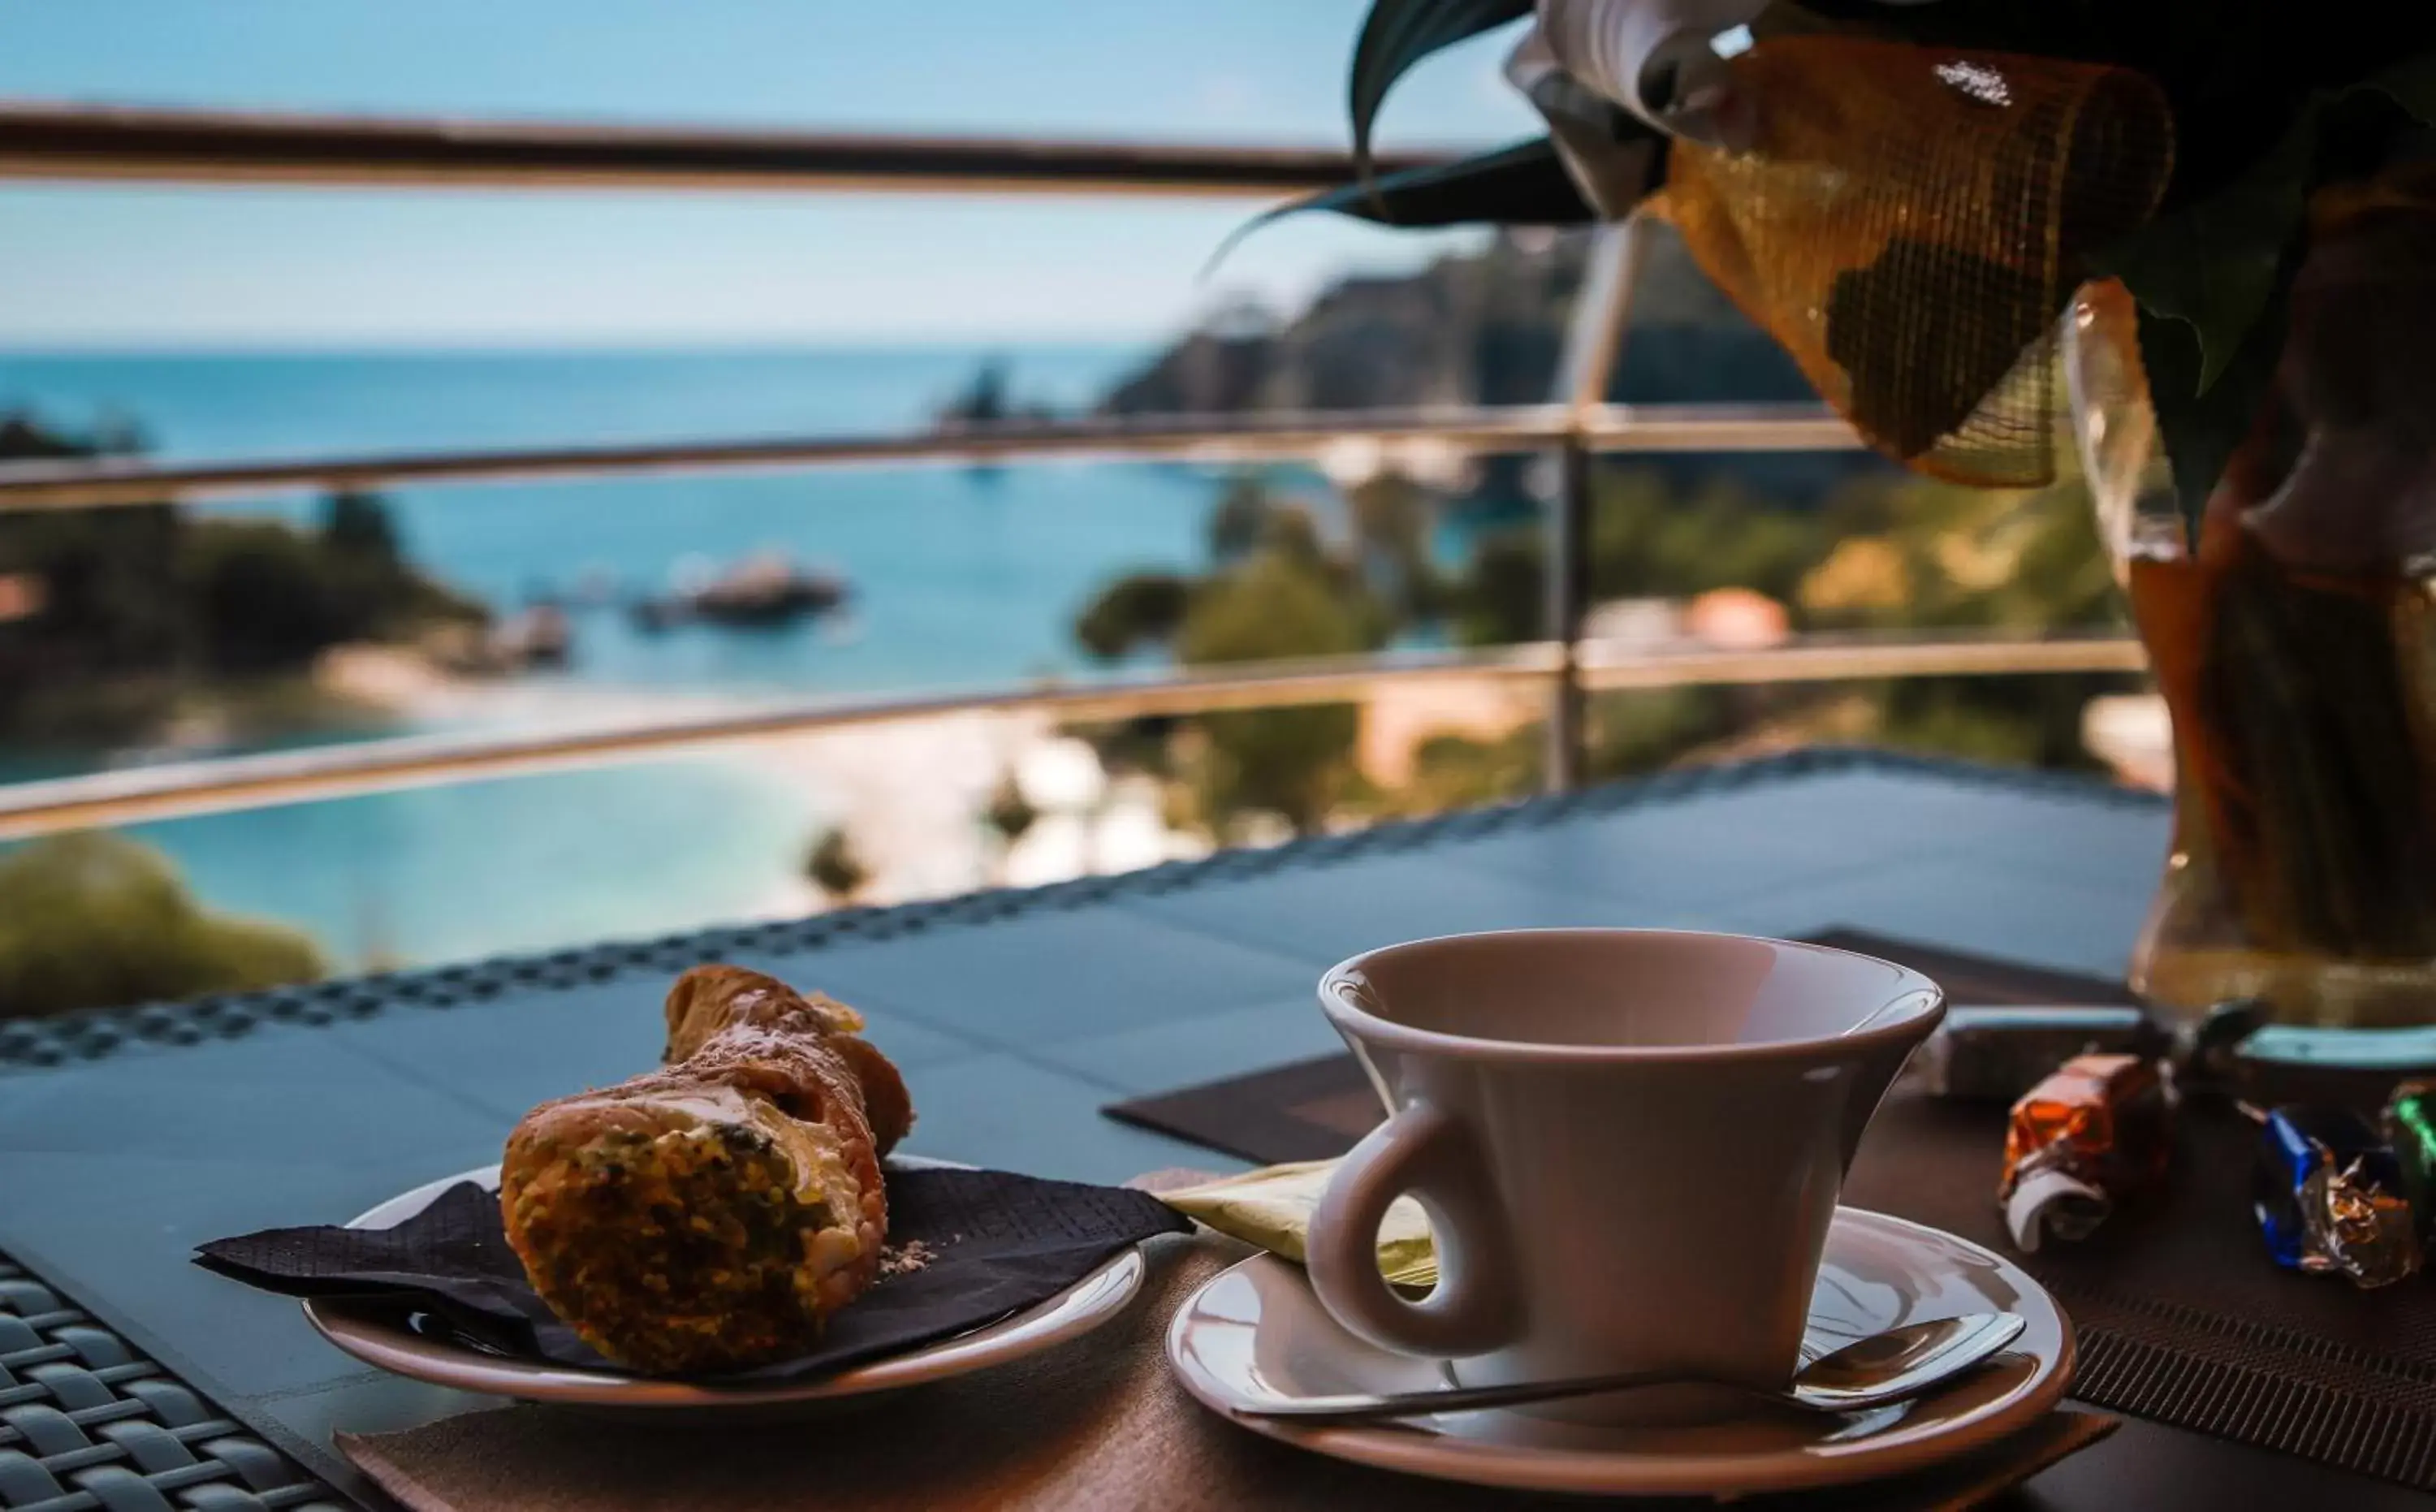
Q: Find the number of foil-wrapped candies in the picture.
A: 3